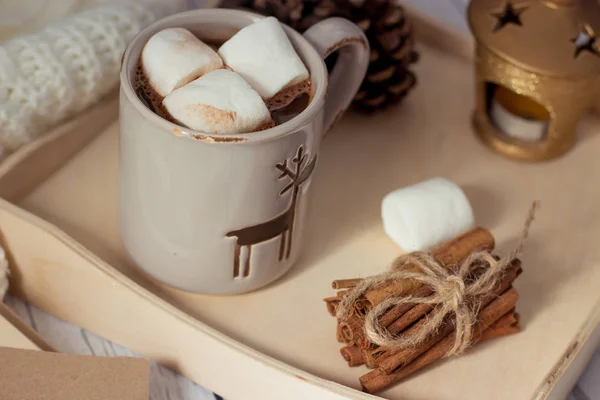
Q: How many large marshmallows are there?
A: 4